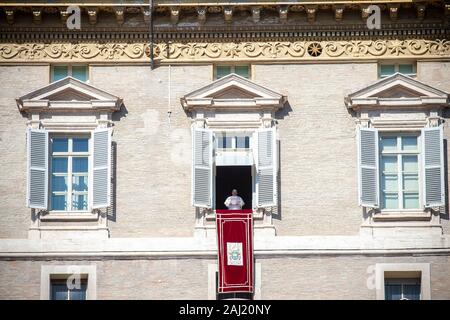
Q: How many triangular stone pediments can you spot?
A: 3